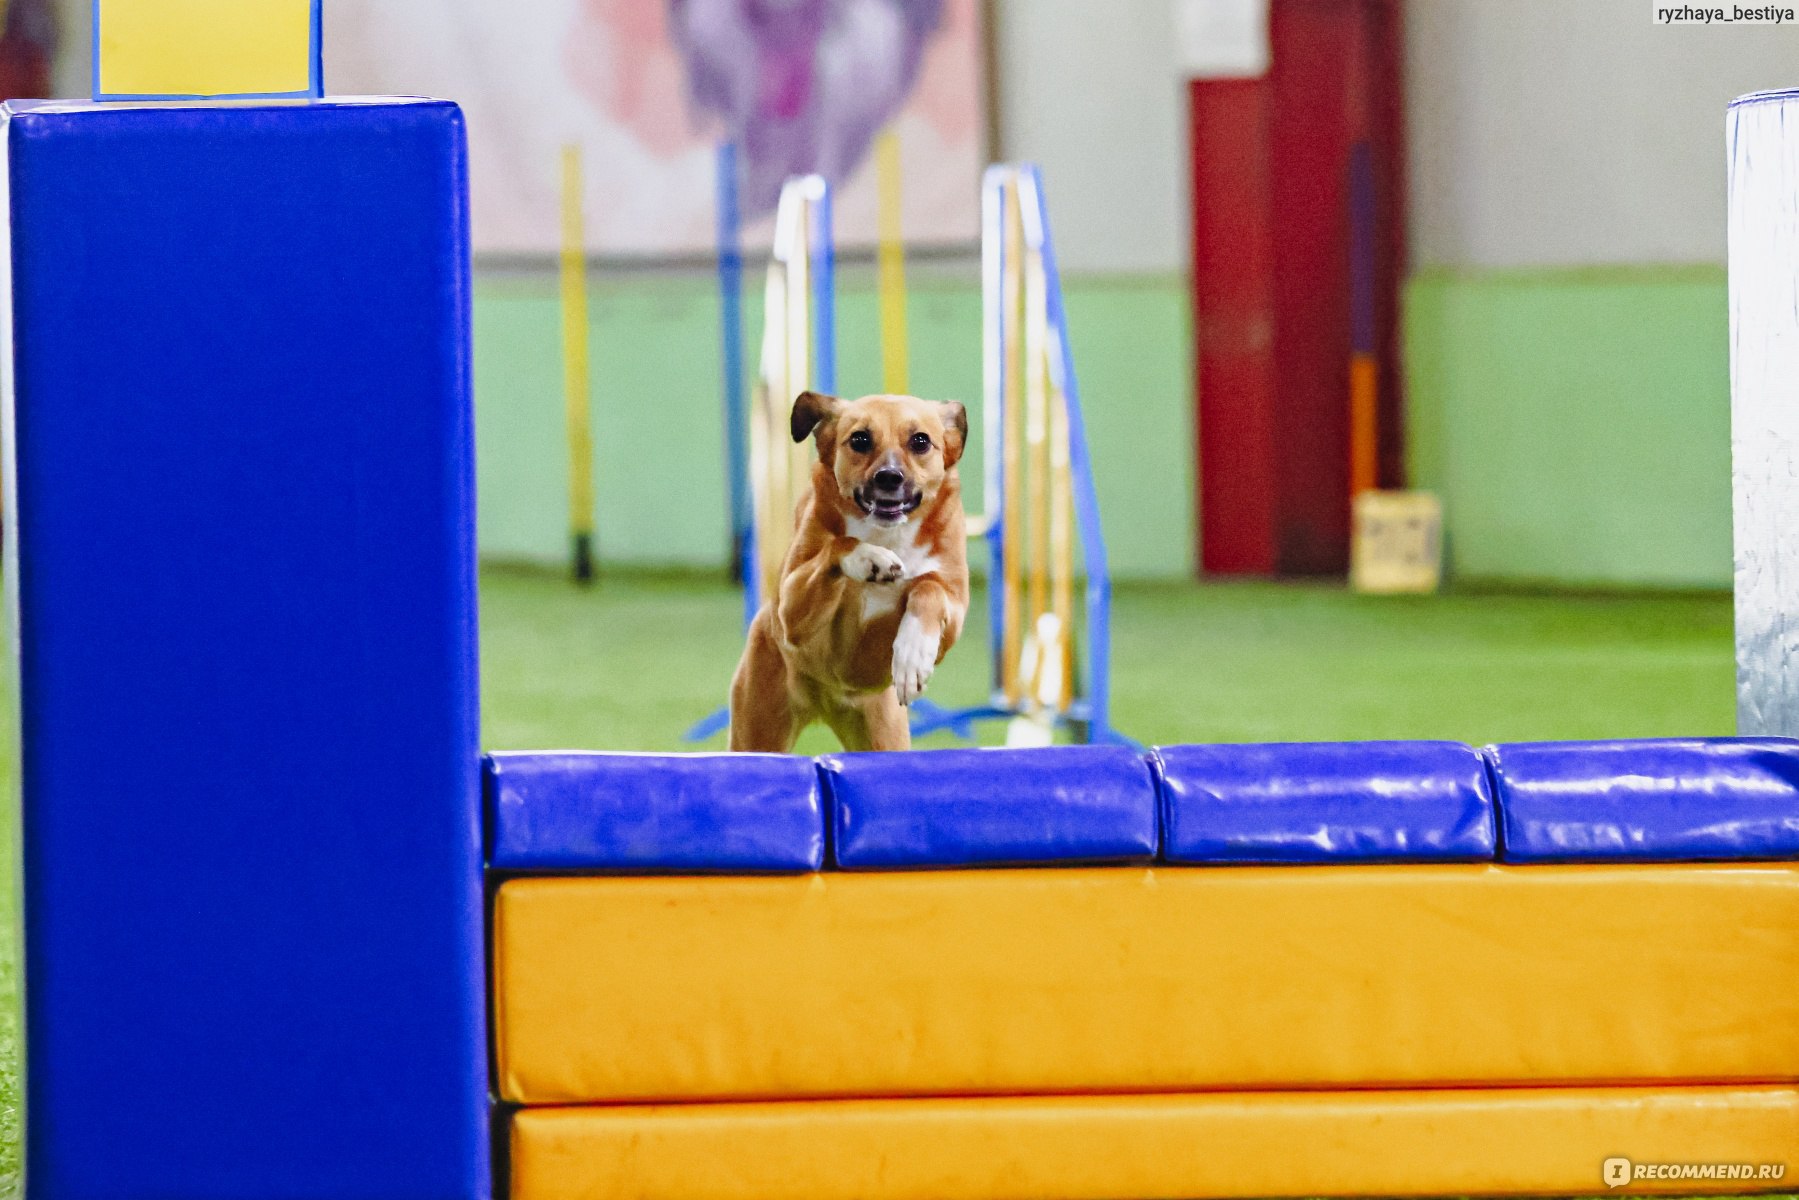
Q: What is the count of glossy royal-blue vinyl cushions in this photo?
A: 4